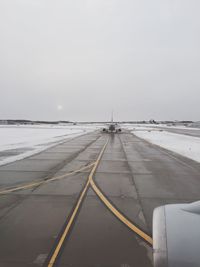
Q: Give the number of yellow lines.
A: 3